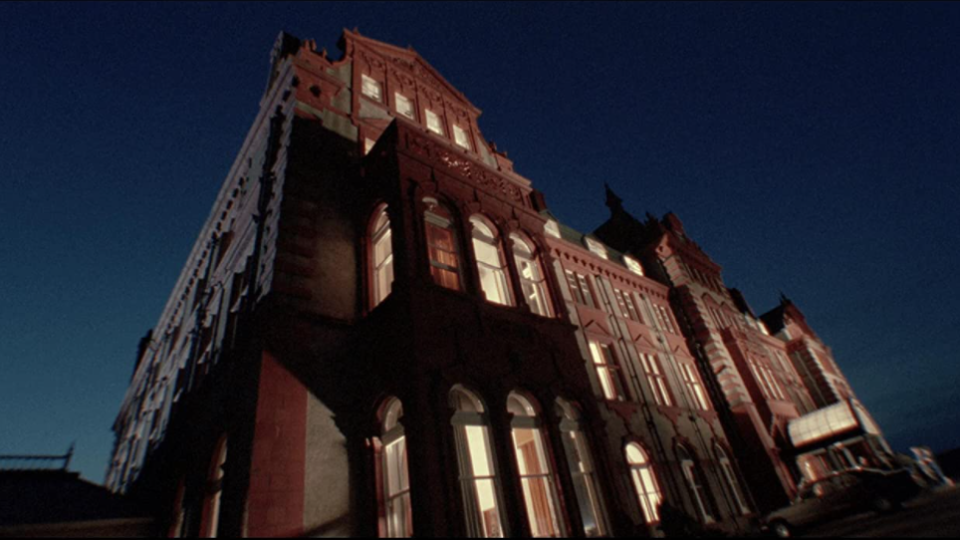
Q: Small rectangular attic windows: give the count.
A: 4